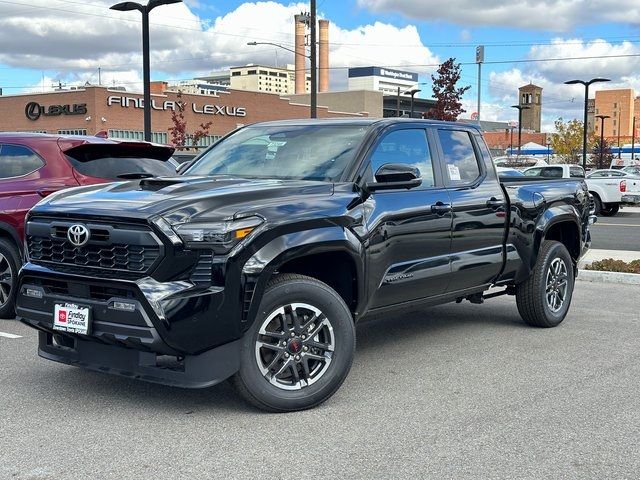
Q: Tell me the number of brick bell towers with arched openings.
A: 1